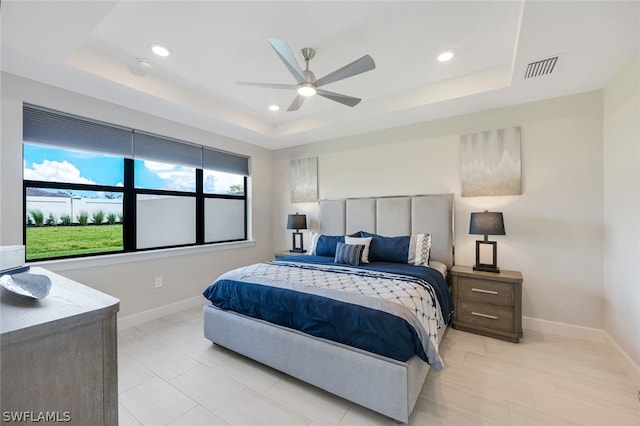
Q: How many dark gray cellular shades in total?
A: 3